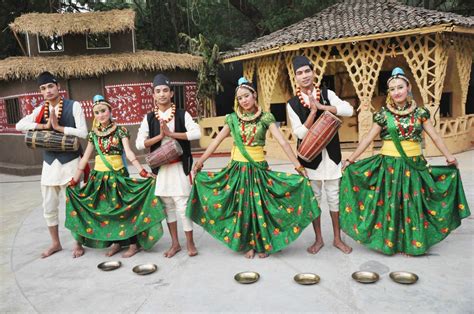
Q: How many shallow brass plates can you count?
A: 6